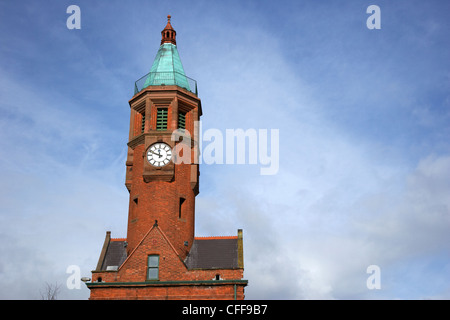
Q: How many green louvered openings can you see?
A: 3